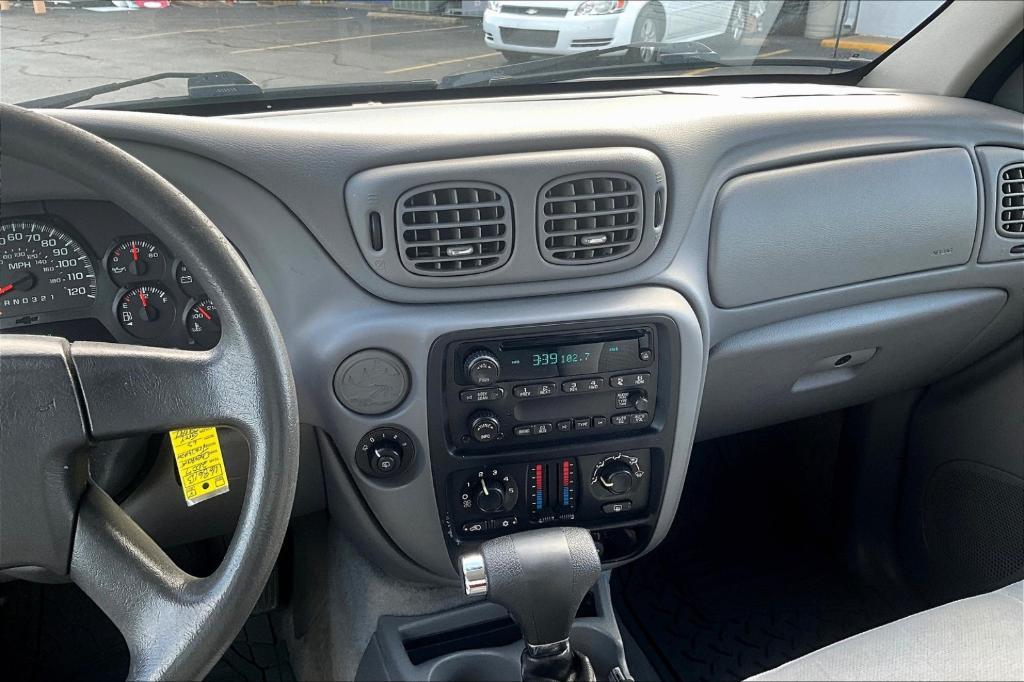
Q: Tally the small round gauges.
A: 4